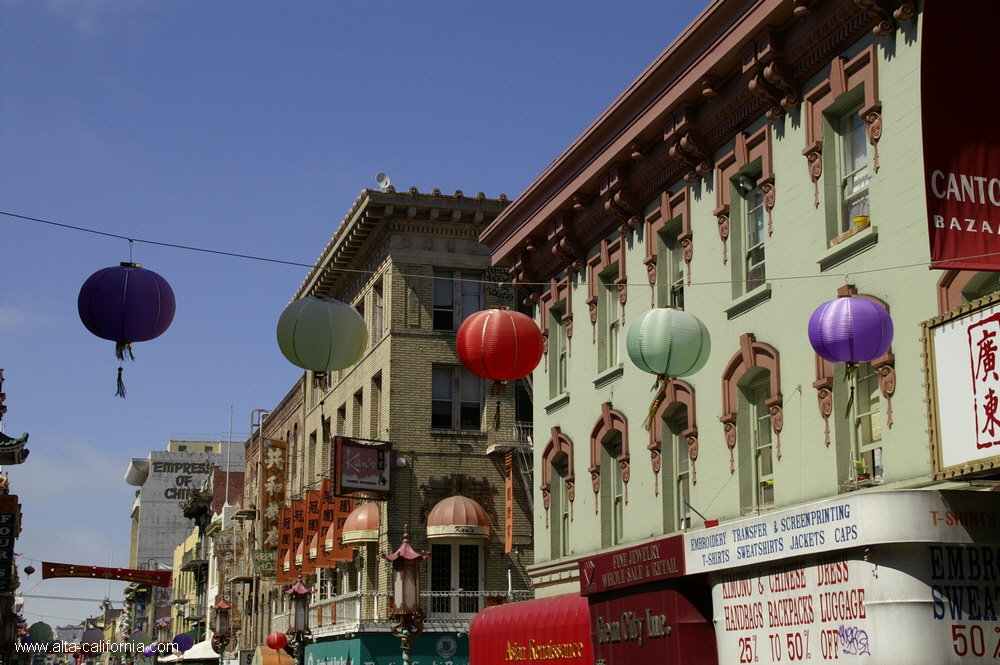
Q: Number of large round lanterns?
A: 5